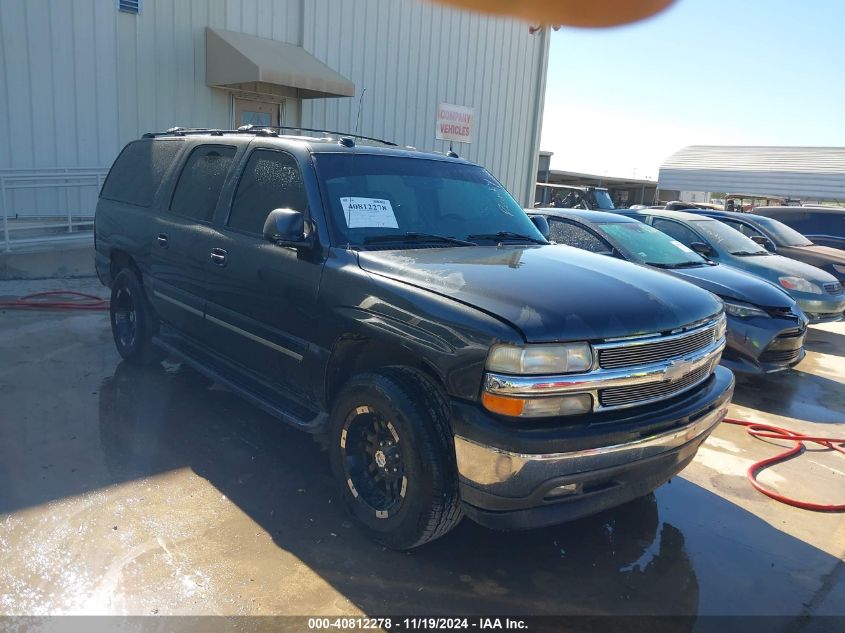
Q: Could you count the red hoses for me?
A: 2